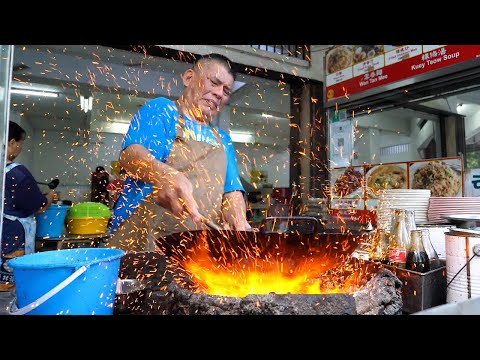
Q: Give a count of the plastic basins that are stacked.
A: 2